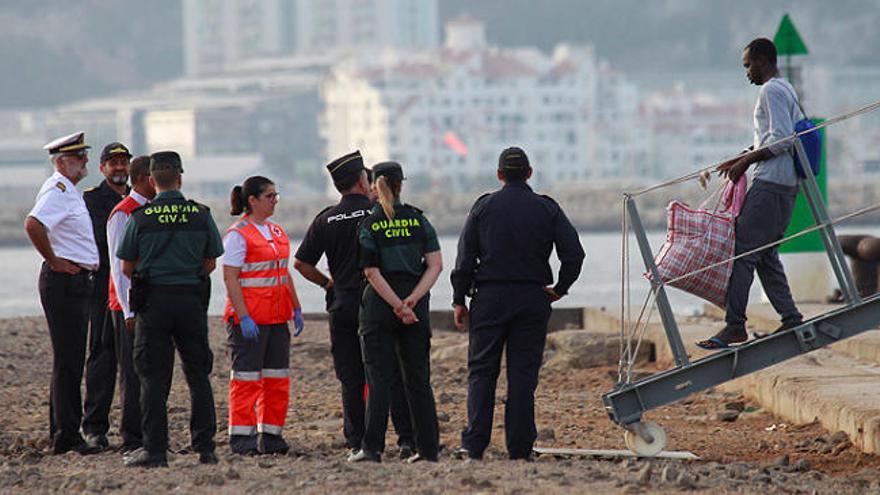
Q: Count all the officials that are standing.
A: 8